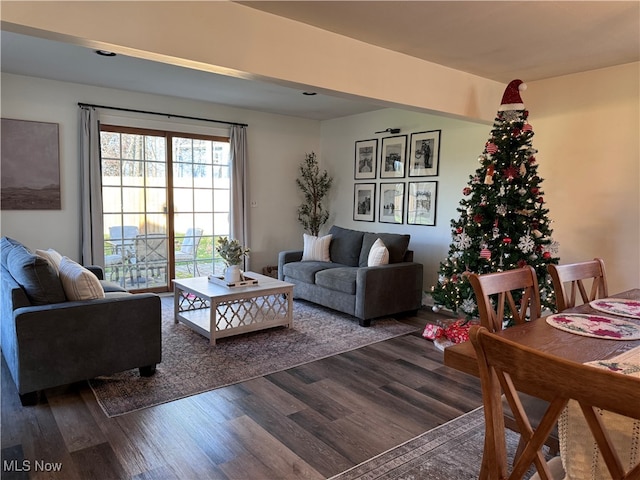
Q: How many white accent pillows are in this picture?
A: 4